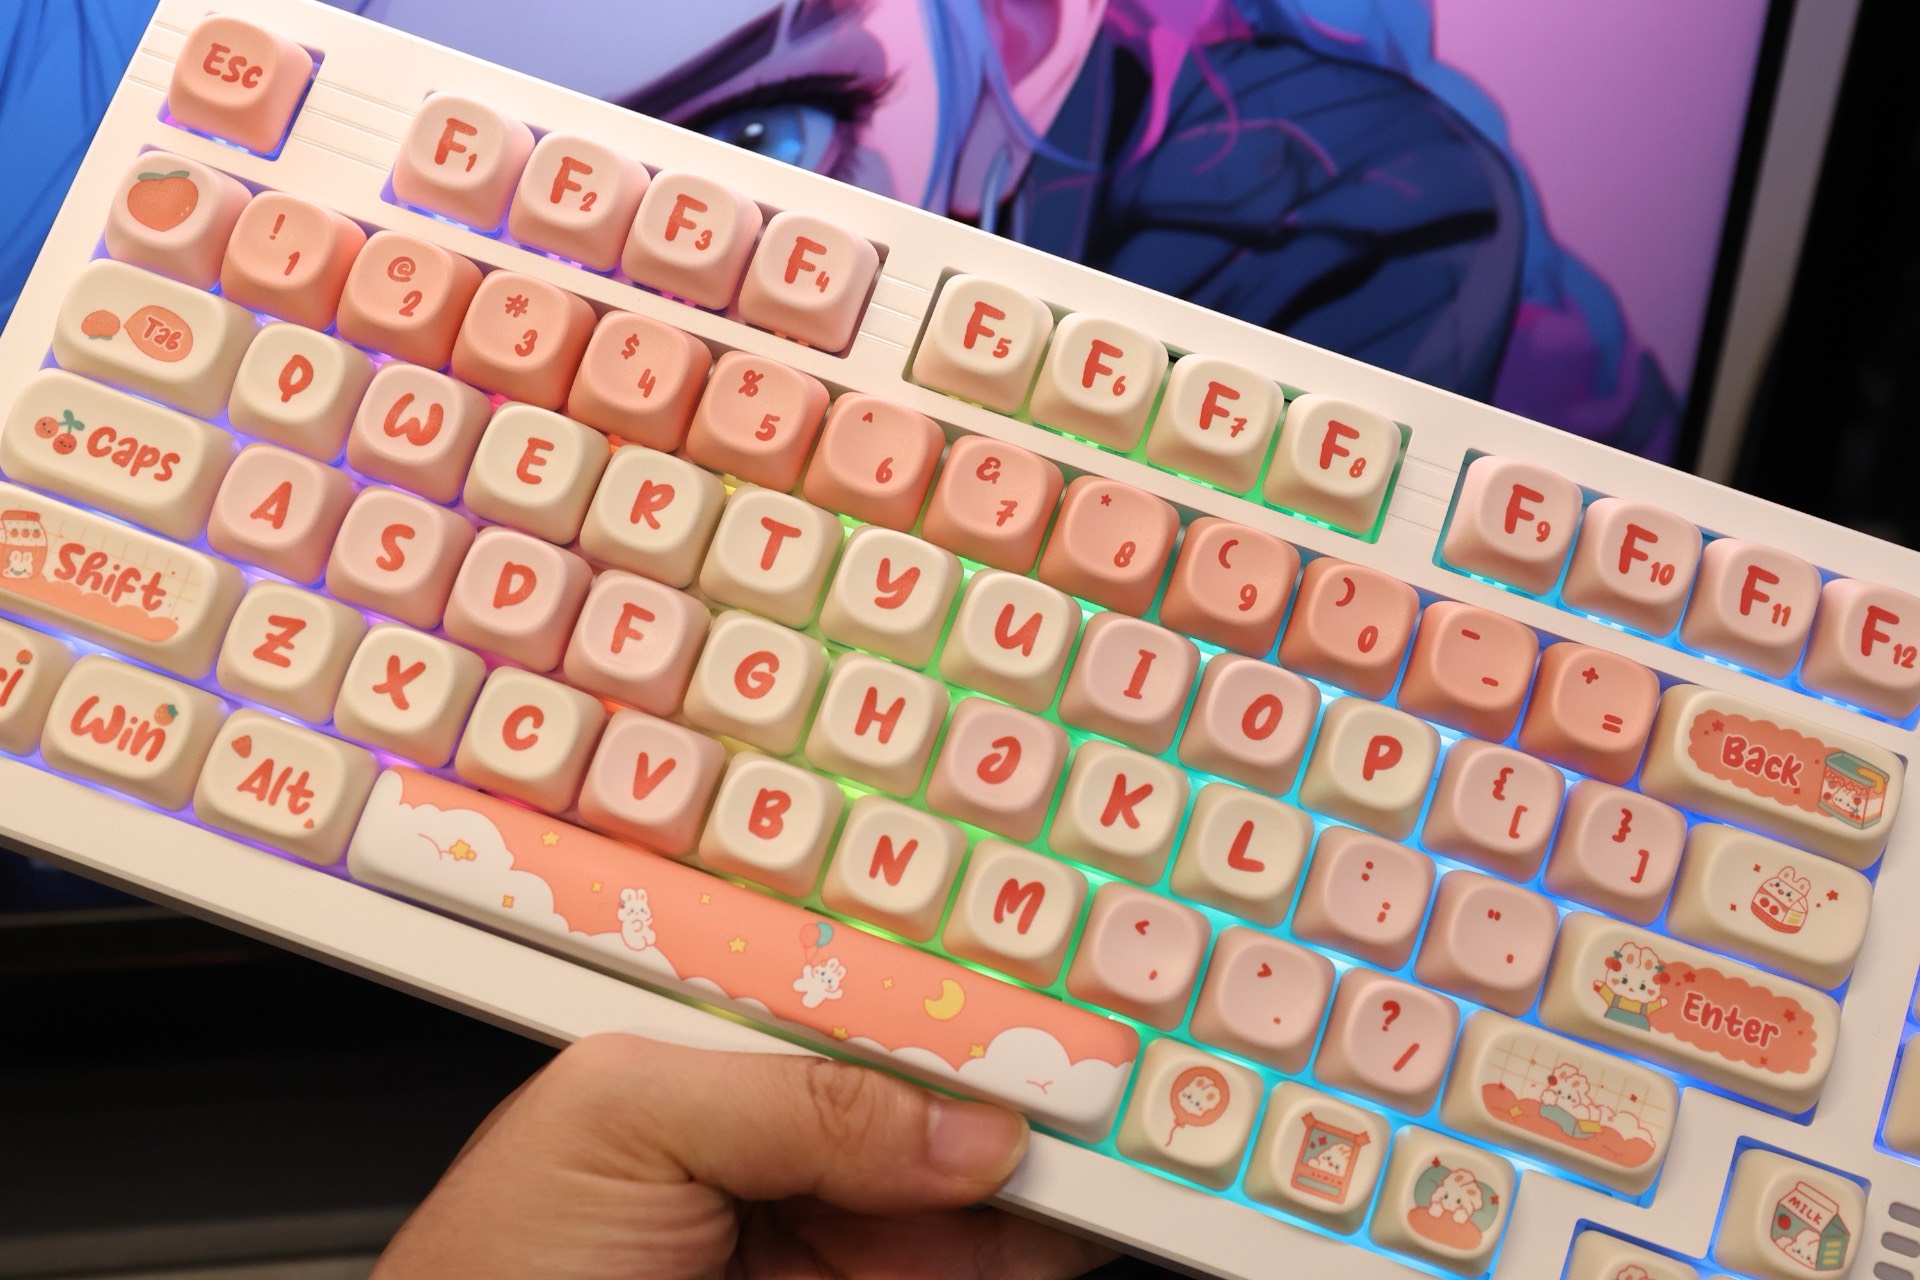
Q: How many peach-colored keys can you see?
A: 13